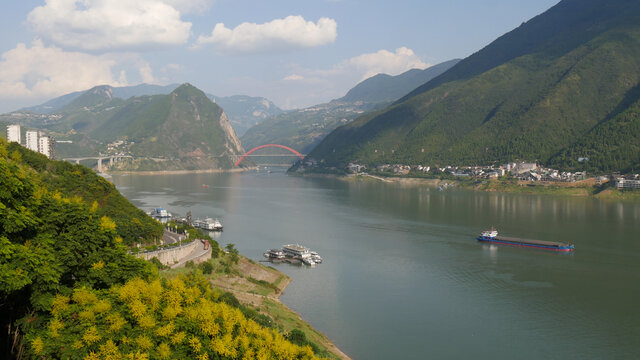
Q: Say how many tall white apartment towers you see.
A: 3